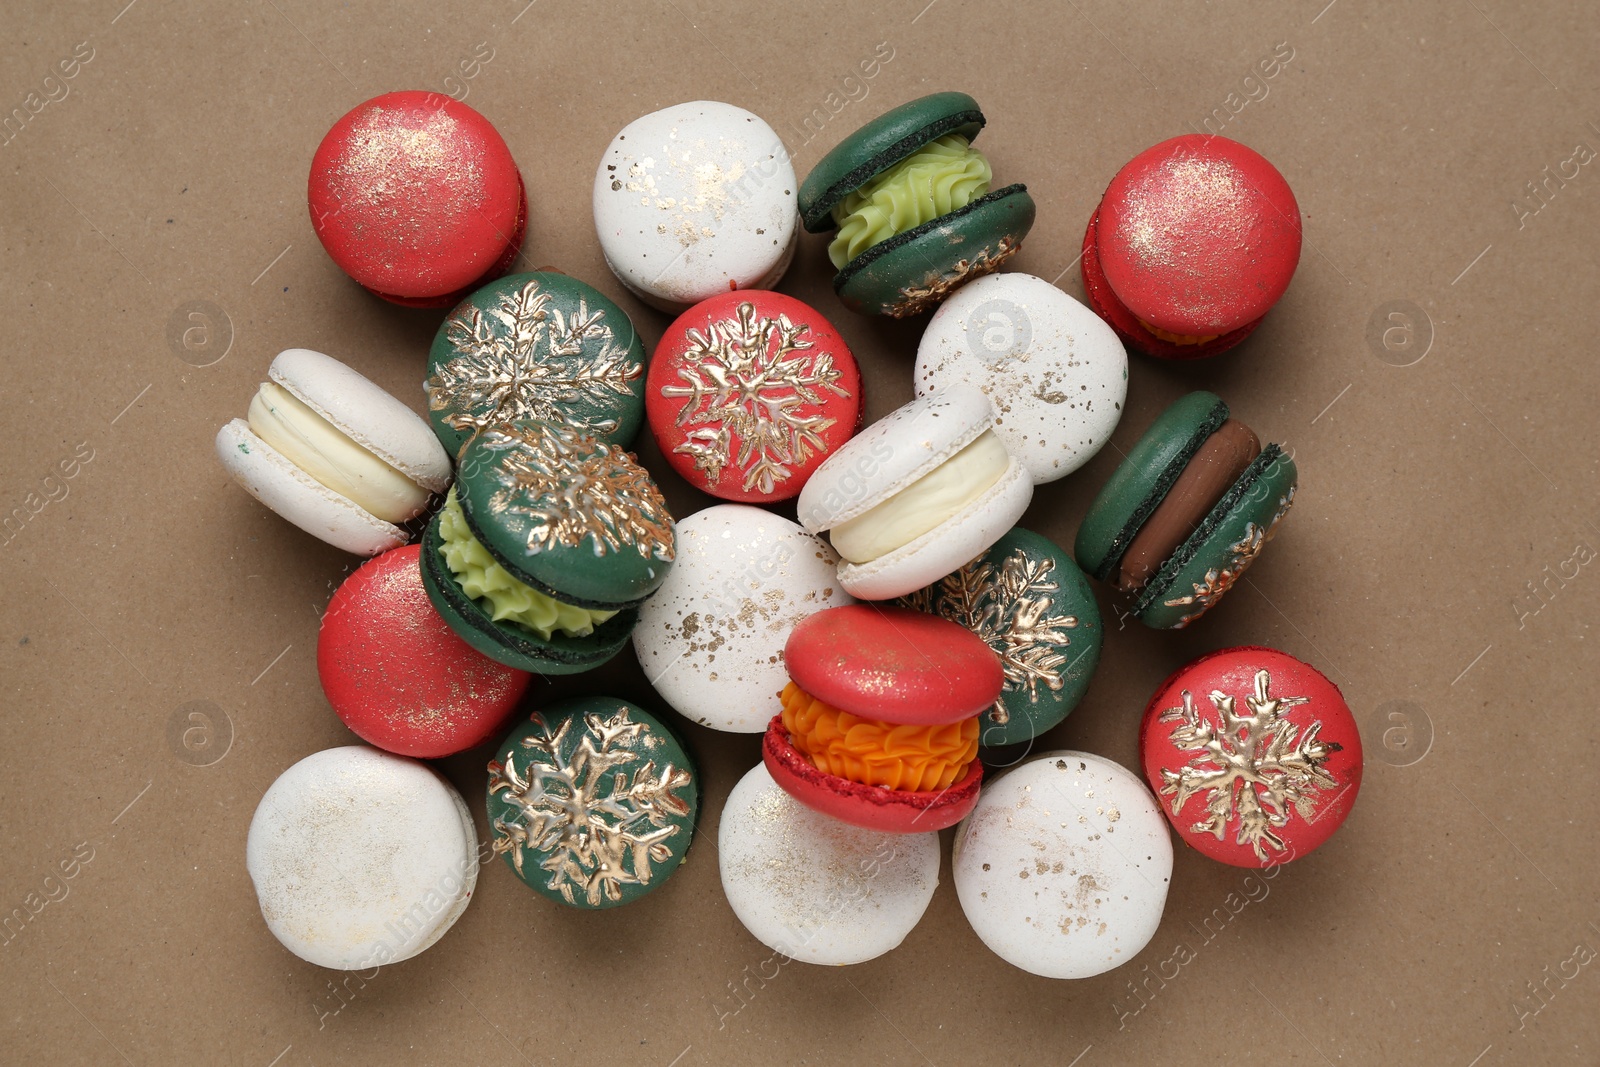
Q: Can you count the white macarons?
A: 8